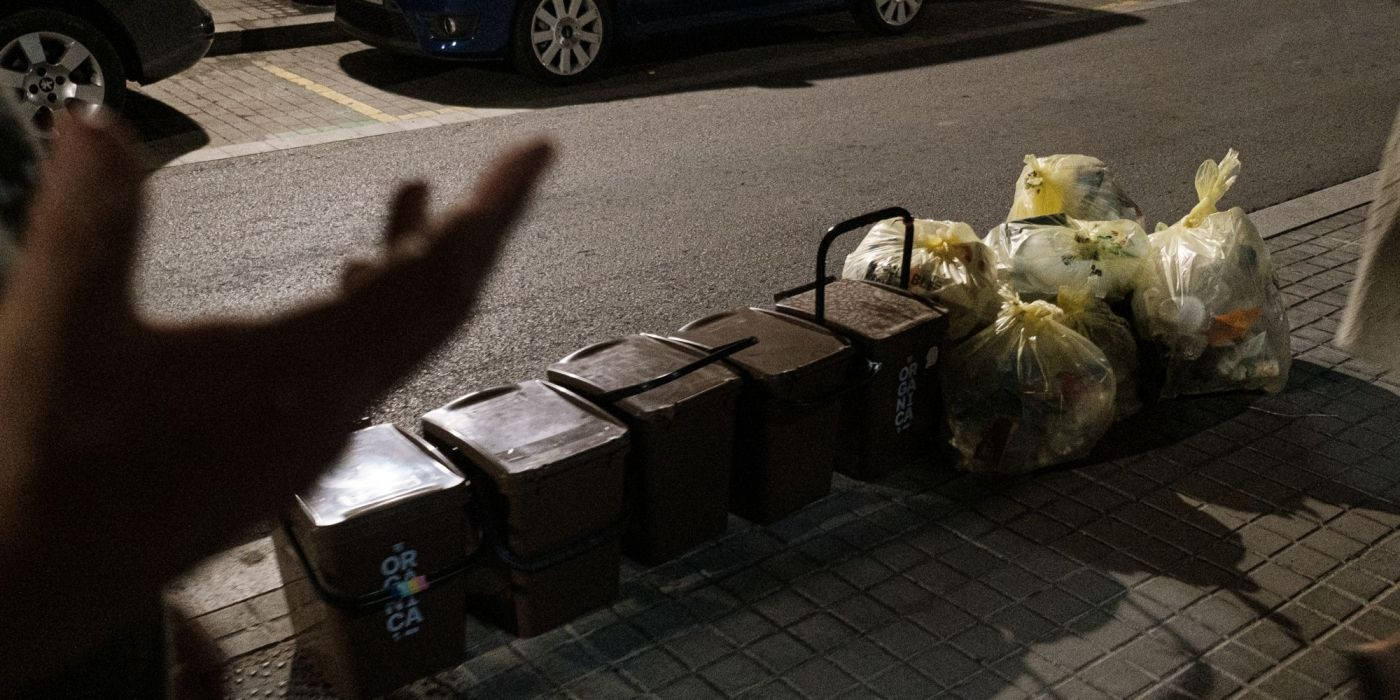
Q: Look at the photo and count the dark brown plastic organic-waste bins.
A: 5